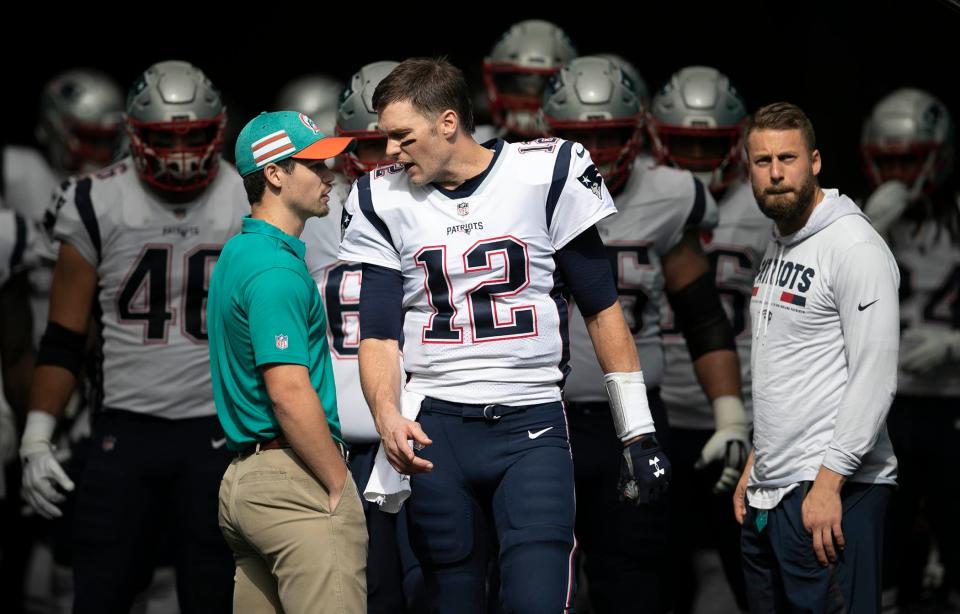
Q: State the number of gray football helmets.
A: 9